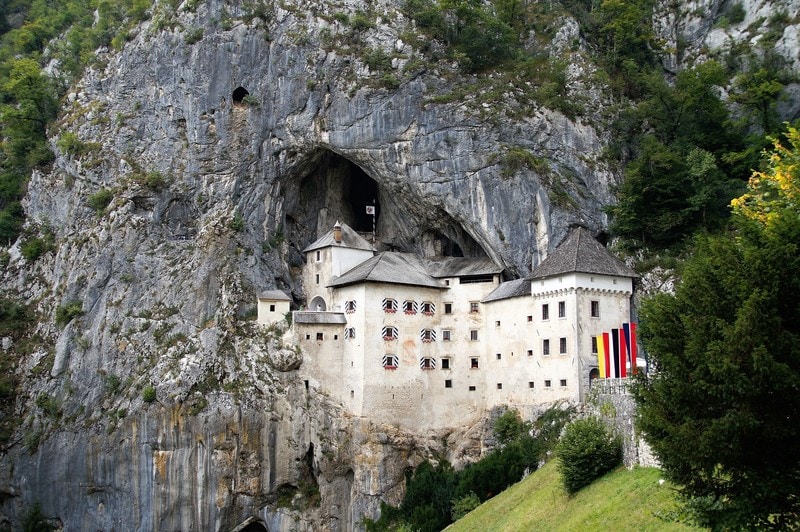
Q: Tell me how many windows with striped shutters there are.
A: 9